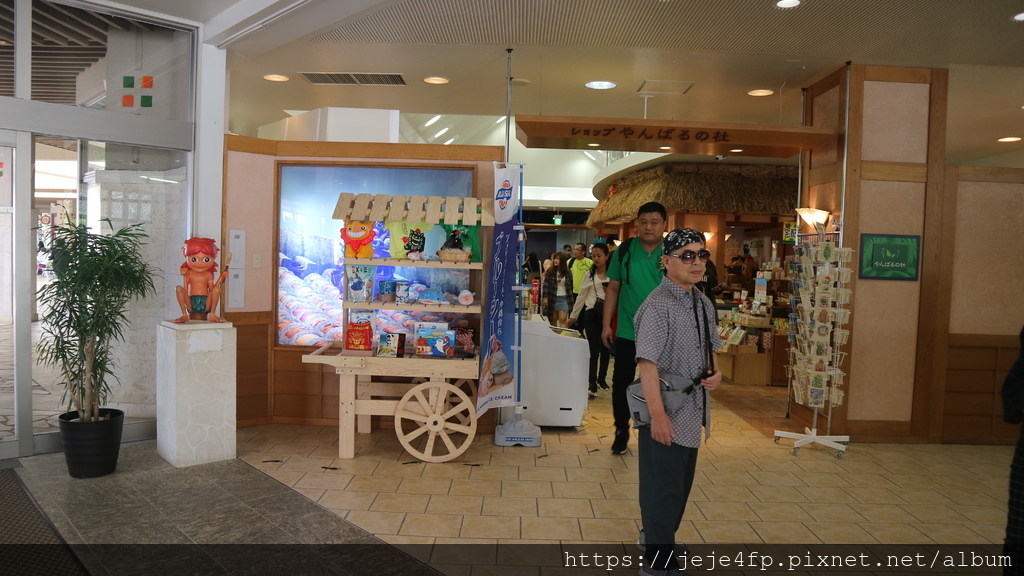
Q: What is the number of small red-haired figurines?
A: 1